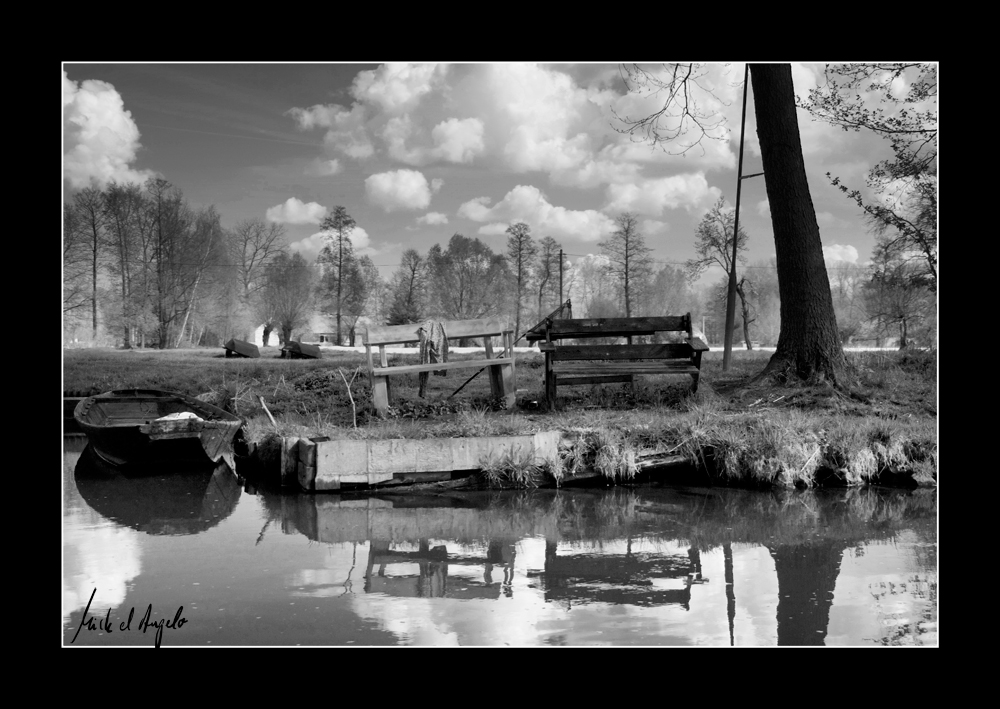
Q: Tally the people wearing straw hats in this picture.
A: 0